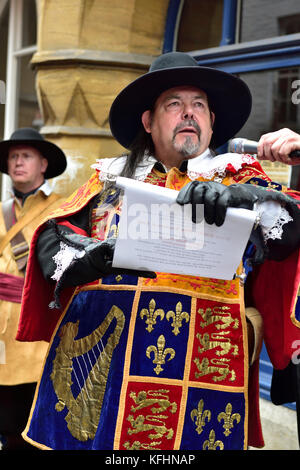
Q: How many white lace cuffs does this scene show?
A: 2